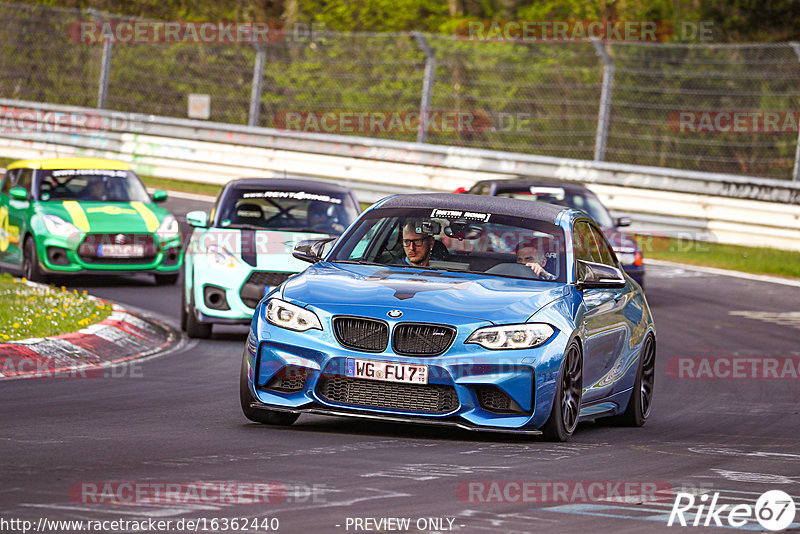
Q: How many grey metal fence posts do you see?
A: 5